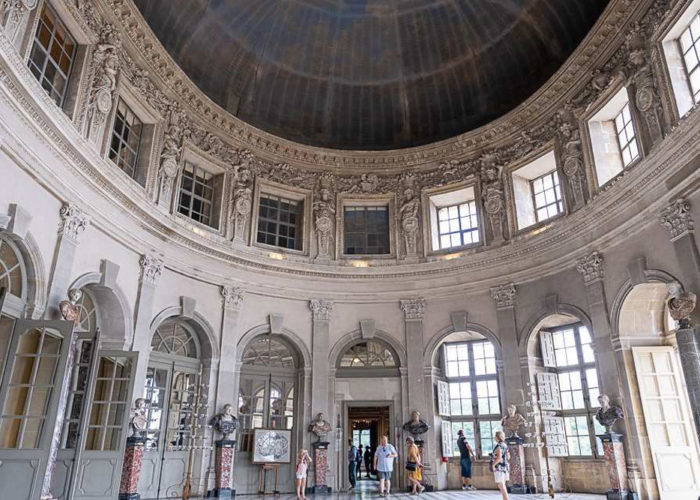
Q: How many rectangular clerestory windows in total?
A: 9